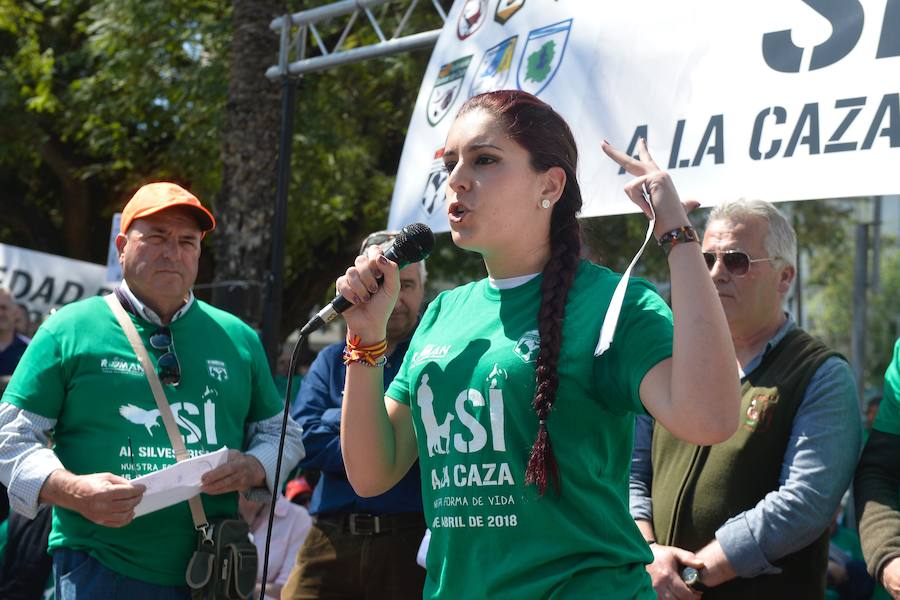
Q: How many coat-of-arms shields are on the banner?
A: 6